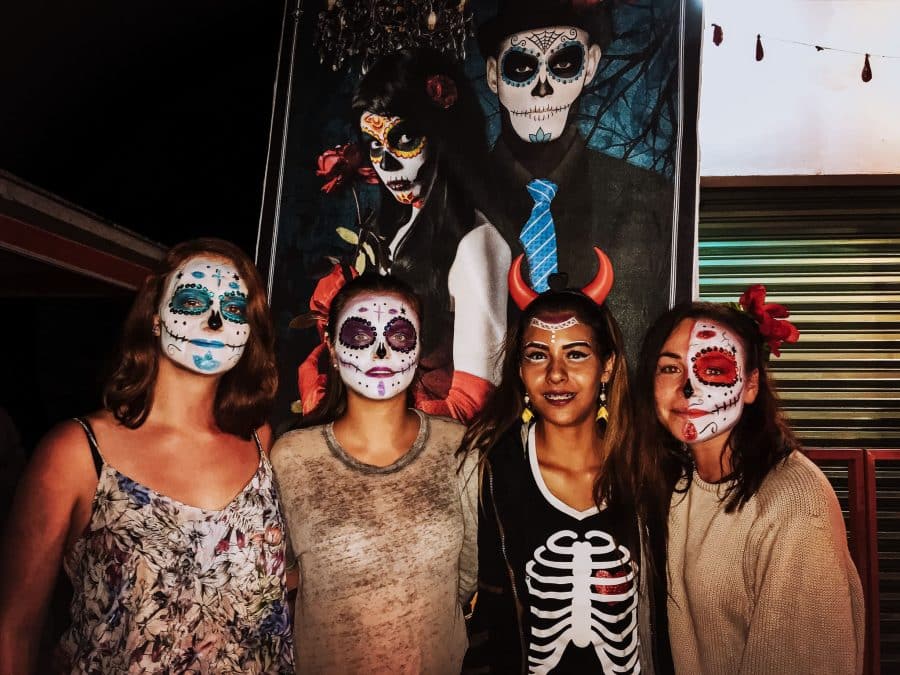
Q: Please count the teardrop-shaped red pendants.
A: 3